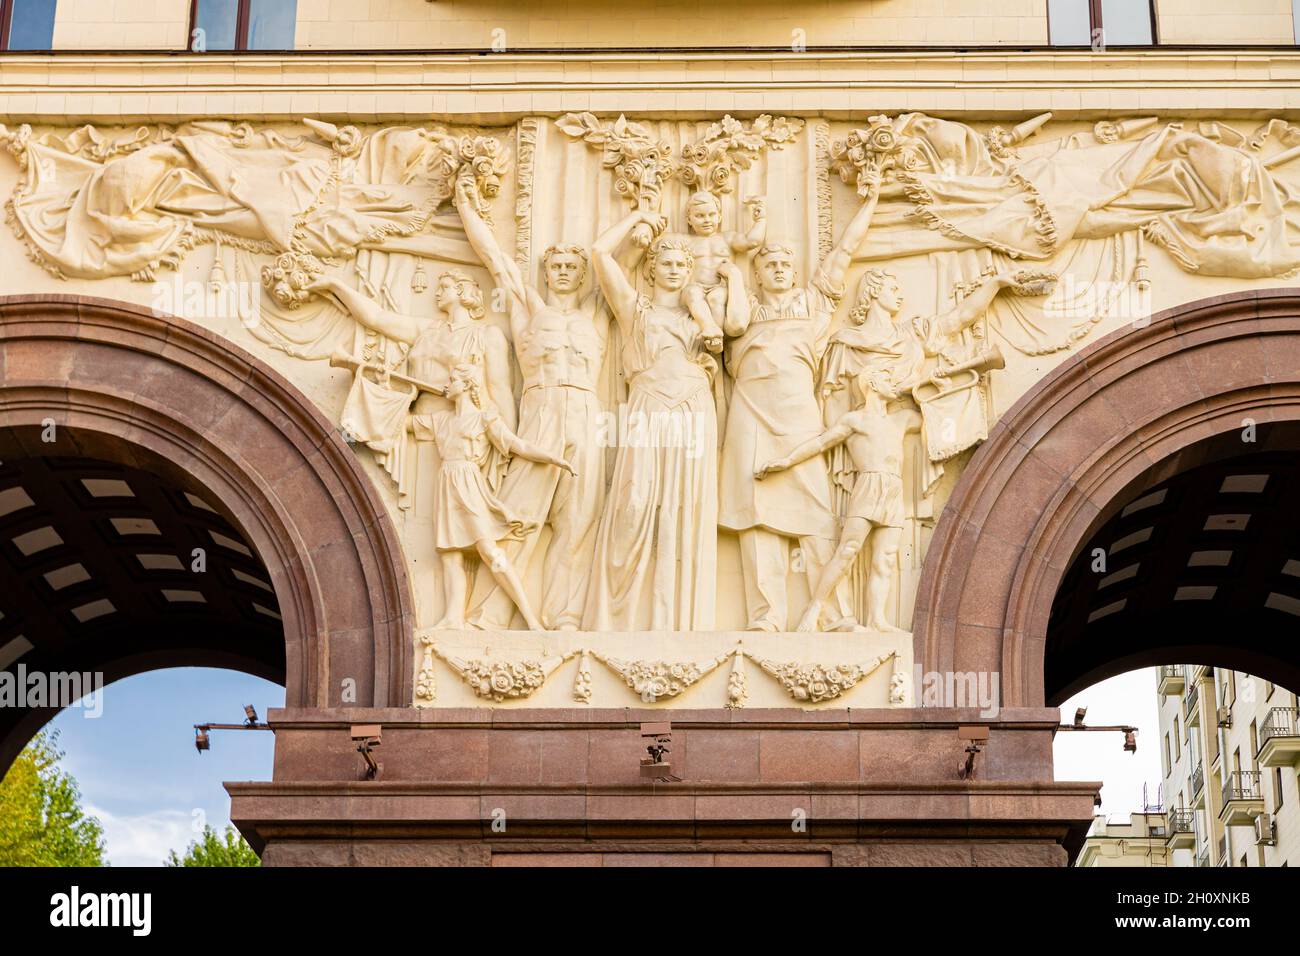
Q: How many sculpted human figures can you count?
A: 8